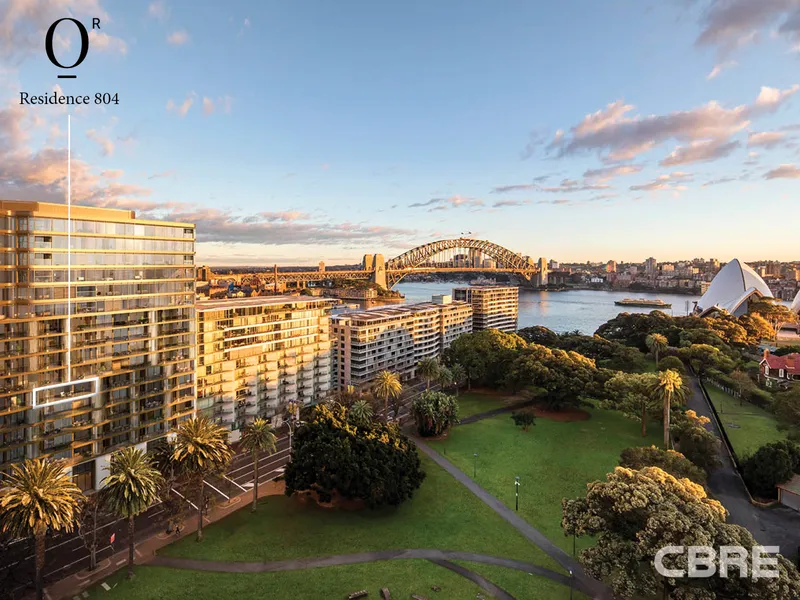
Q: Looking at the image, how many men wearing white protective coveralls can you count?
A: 0